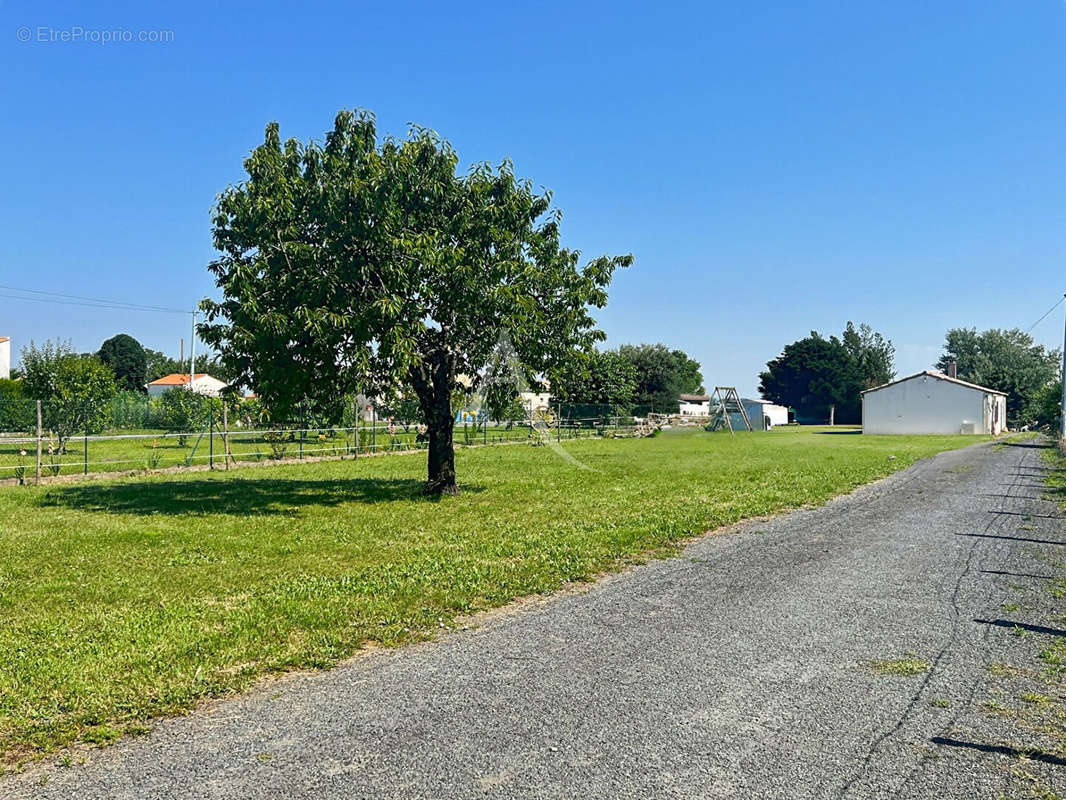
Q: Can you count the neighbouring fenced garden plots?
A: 1